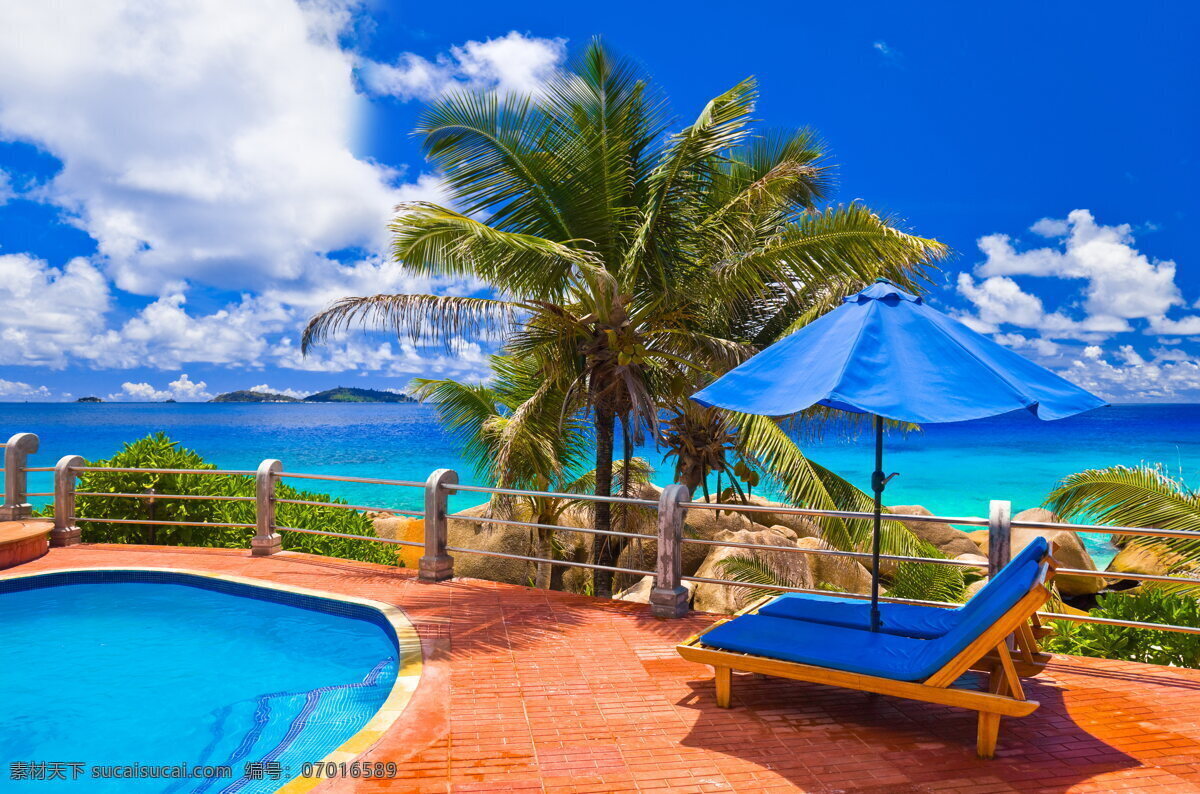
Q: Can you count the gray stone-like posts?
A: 6